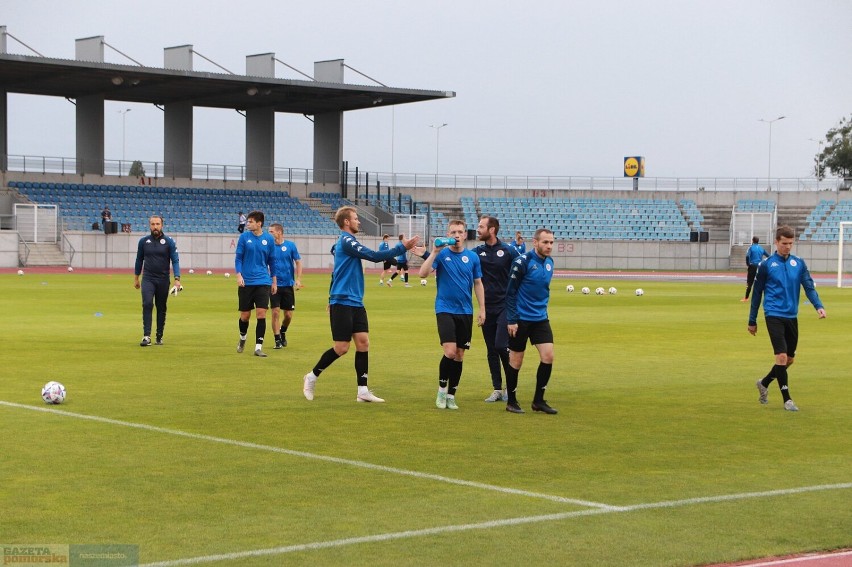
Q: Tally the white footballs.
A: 12